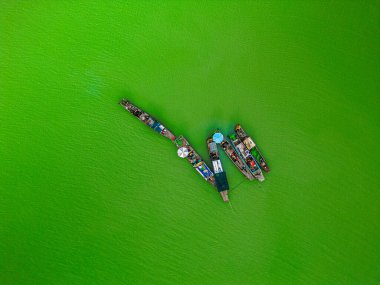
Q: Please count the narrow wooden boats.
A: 6